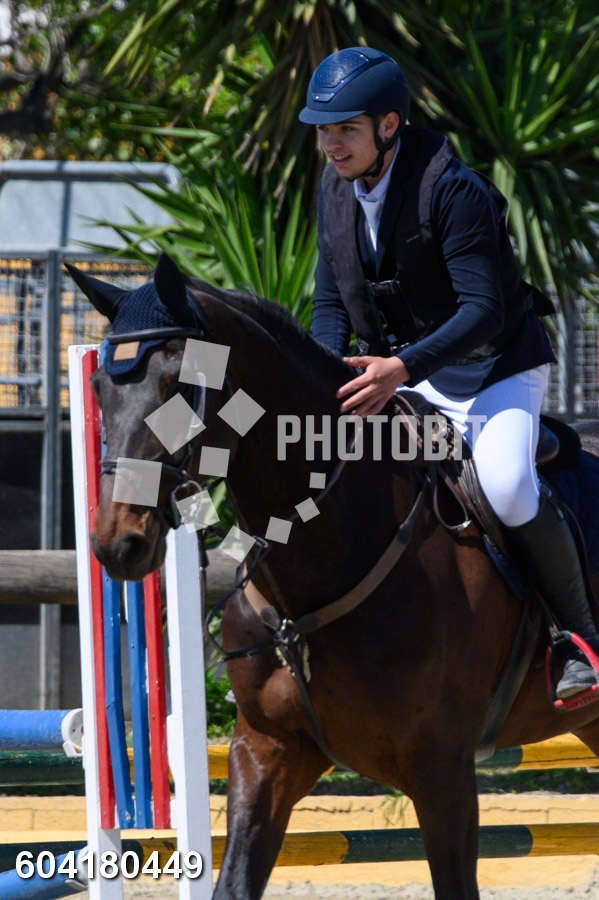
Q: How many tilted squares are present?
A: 10